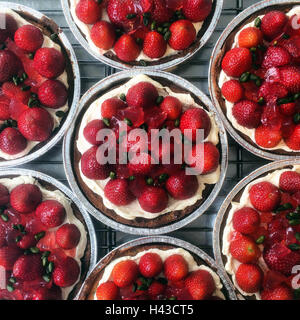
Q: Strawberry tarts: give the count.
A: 7